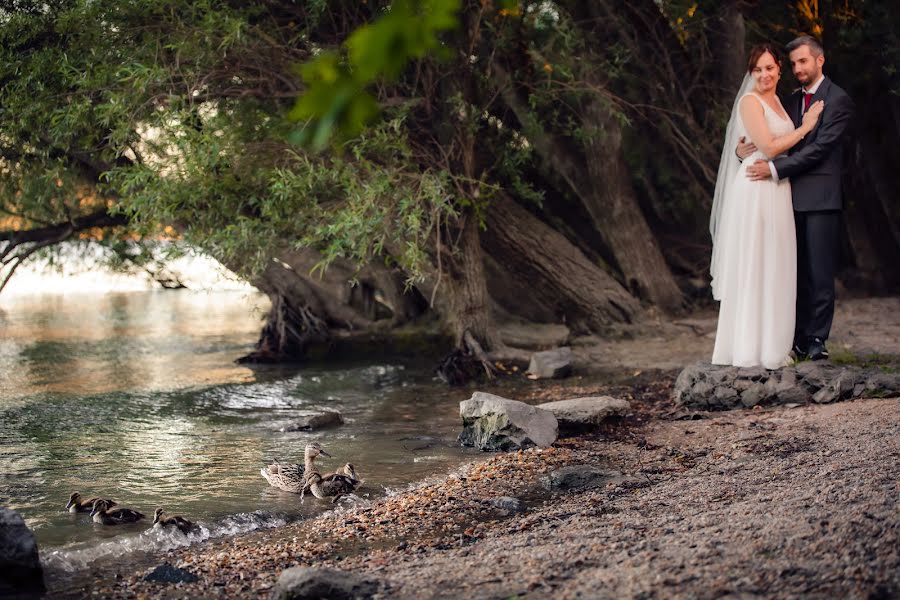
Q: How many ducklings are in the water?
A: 5